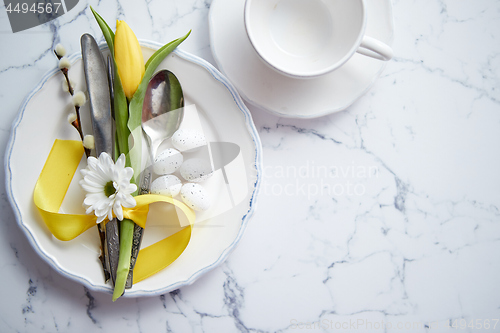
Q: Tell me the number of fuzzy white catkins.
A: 6